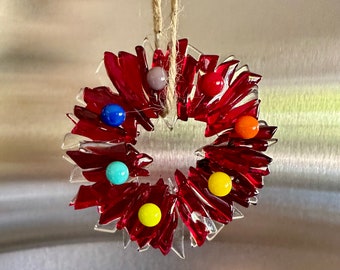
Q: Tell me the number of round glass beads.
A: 7